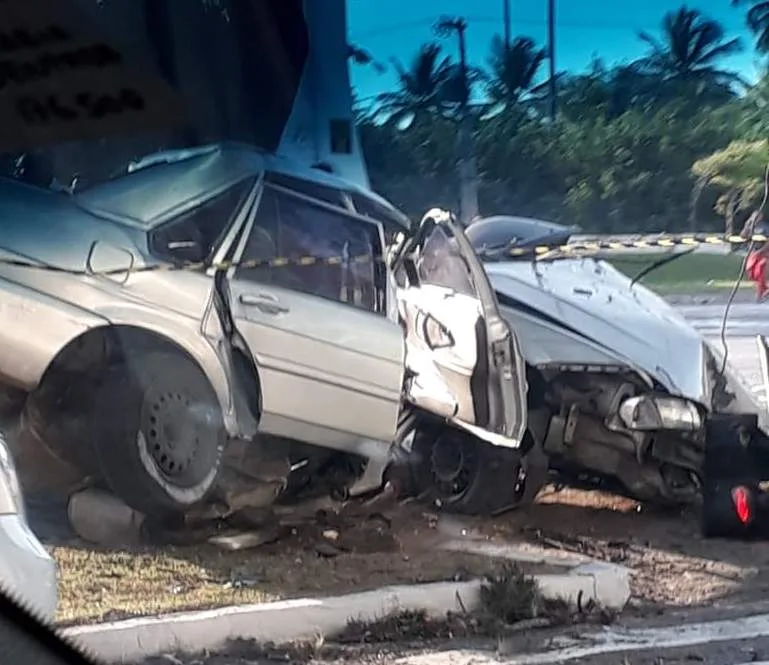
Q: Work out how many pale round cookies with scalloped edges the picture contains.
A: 0